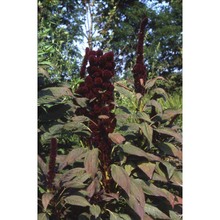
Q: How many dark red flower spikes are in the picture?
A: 3